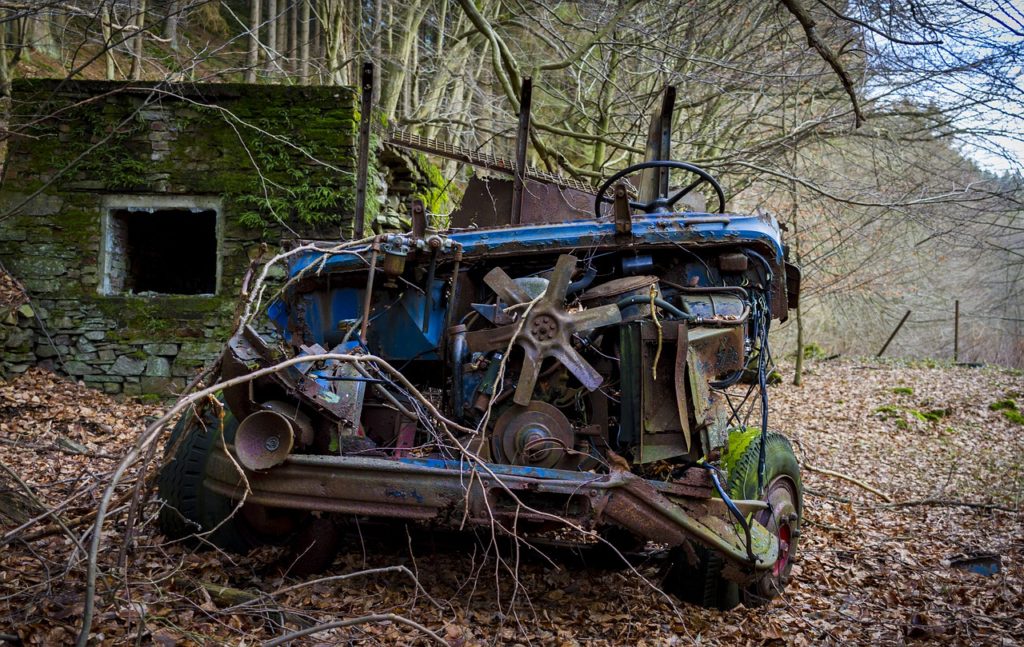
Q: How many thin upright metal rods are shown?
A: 3